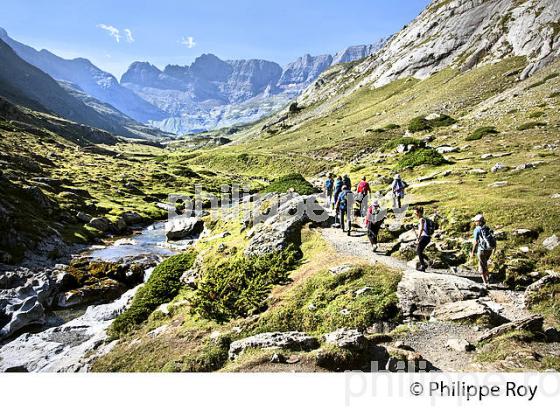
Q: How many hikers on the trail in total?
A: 9